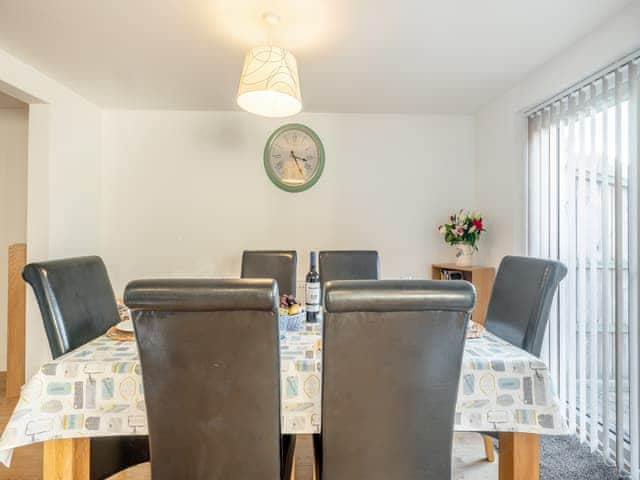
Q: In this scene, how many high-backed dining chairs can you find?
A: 6